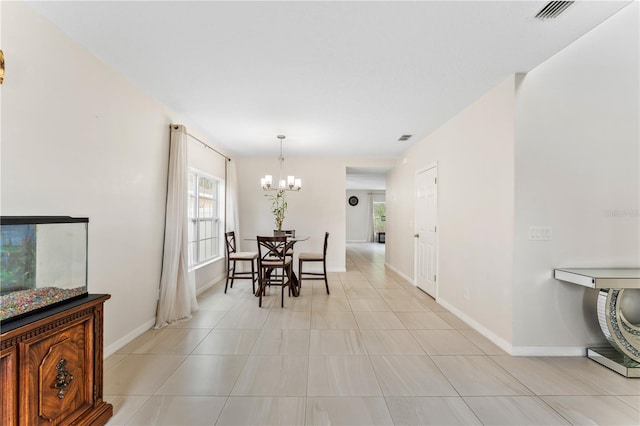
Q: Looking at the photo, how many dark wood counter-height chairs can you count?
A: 4